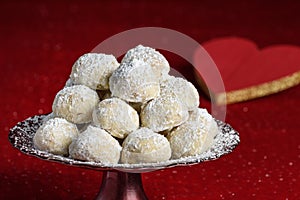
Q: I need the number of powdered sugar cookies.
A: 11